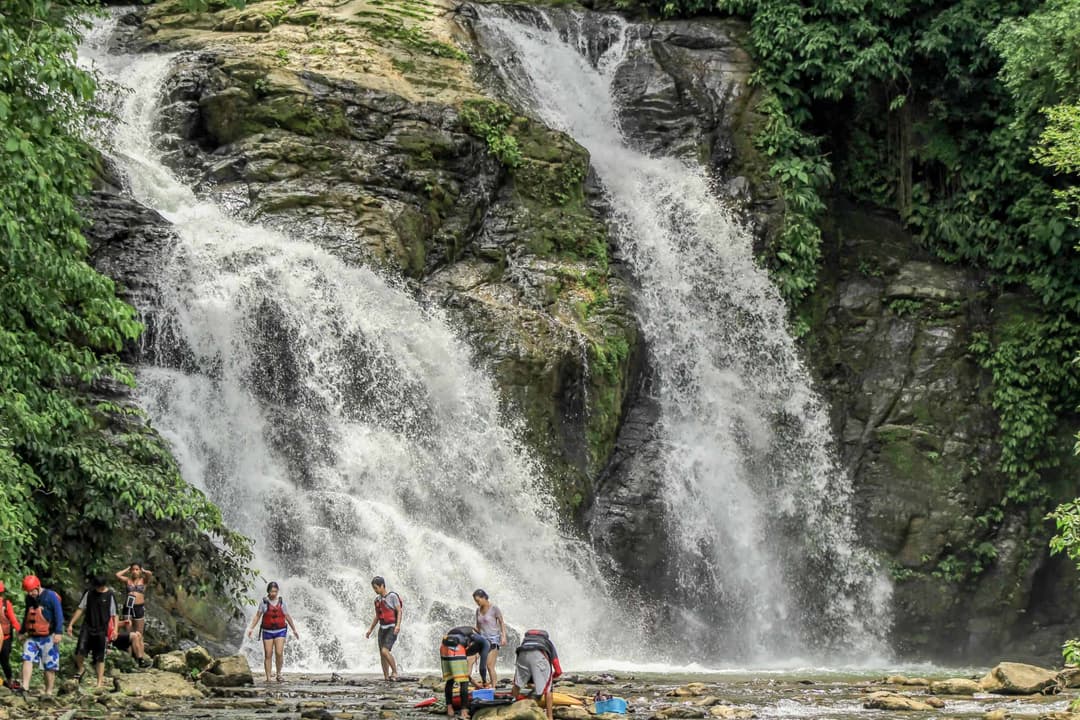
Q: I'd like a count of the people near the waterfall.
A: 10